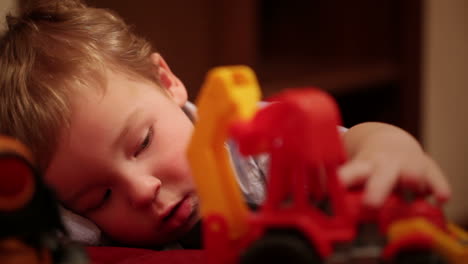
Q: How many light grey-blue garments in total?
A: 1